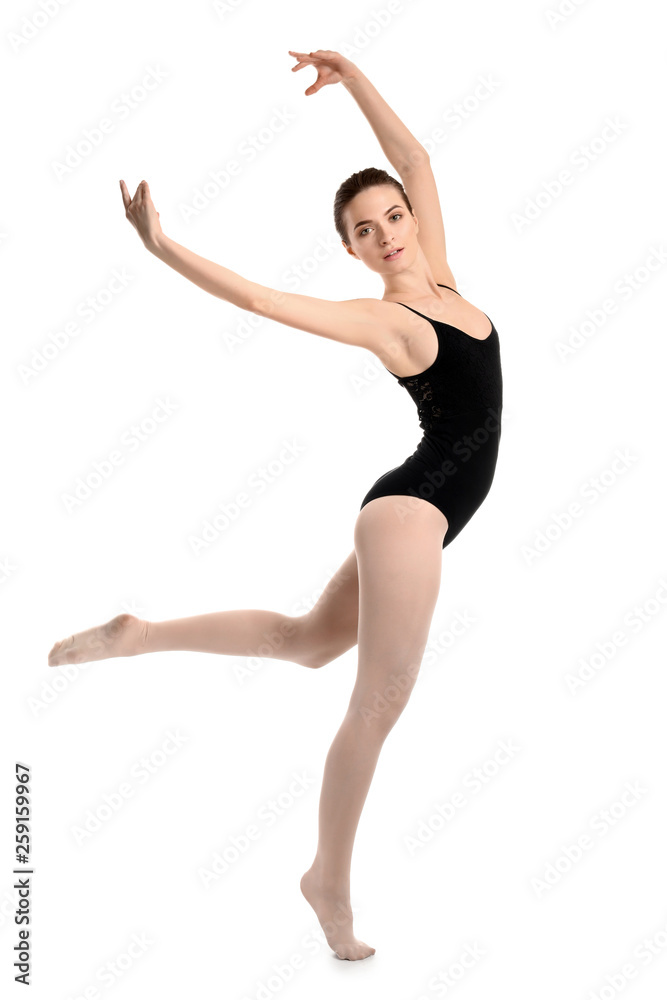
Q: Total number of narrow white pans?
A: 0